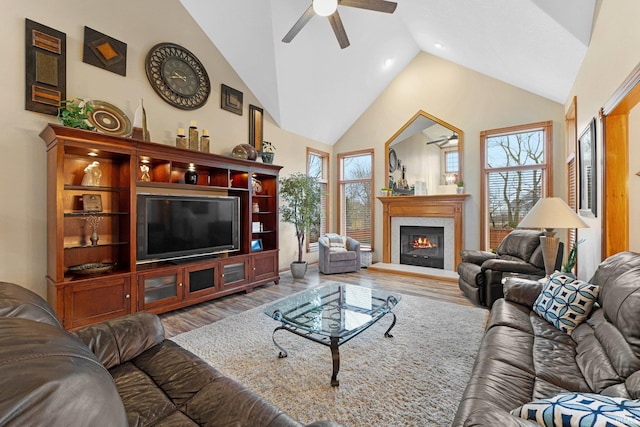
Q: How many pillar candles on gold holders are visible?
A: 3